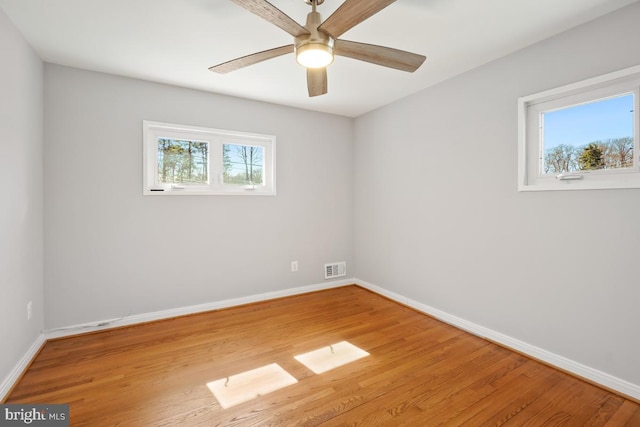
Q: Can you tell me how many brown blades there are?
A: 5